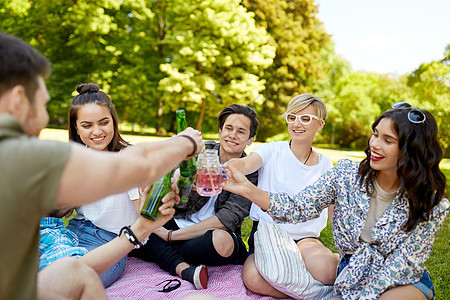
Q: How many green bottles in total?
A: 3